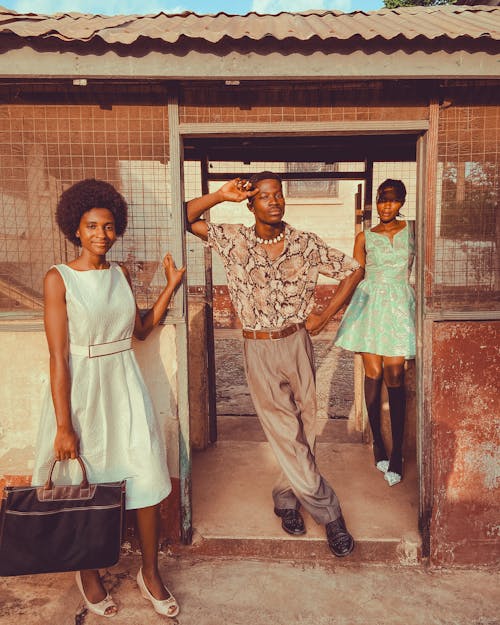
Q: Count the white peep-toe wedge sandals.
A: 2